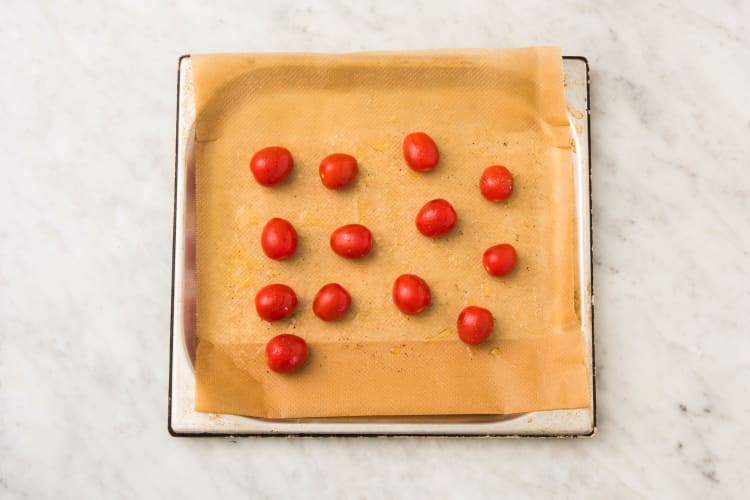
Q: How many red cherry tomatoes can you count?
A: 13